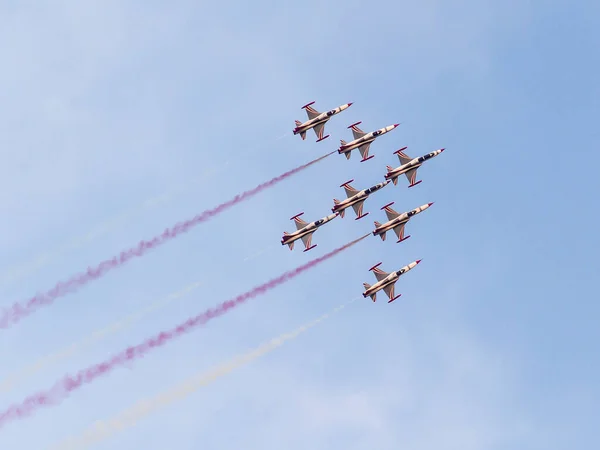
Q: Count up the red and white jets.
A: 7